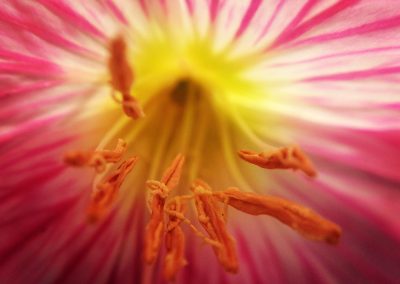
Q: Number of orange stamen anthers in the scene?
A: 8